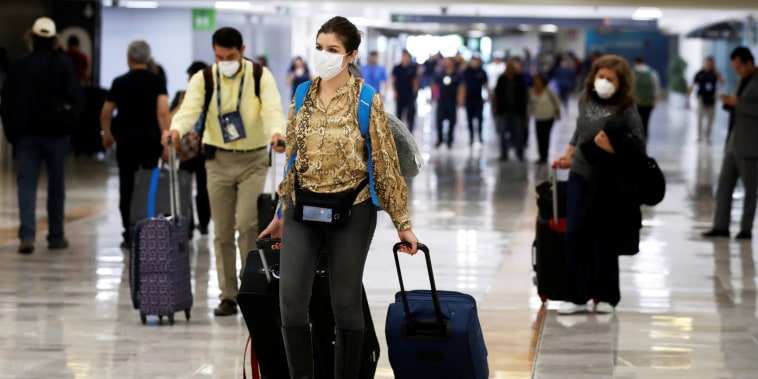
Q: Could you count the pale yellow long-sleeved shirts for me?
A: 1